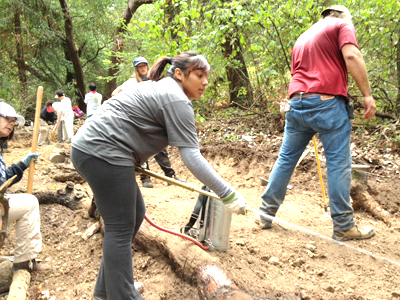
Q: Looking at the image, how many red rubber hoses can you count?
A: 1